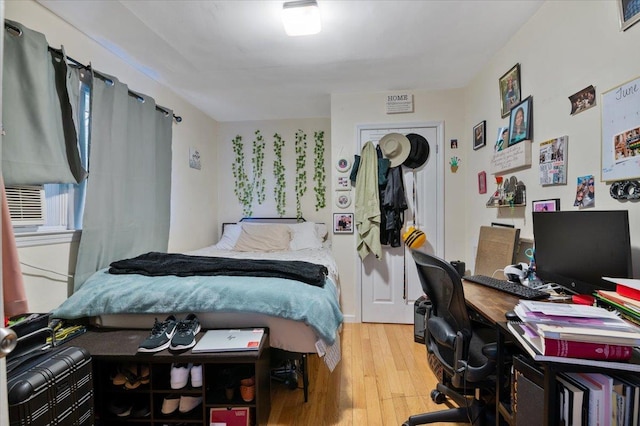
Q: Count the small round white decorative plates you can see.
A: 2